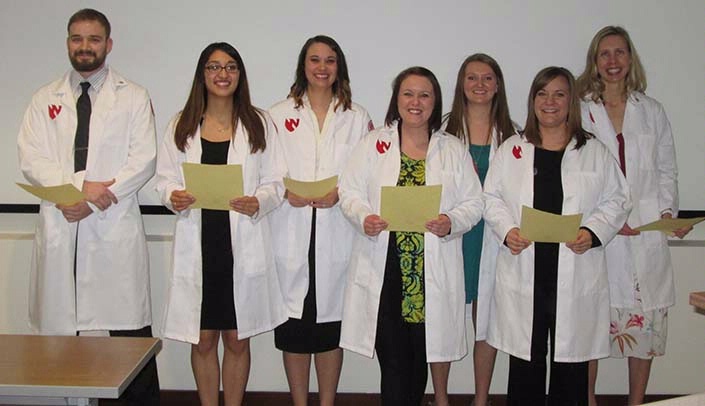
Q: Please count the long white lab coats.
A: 7